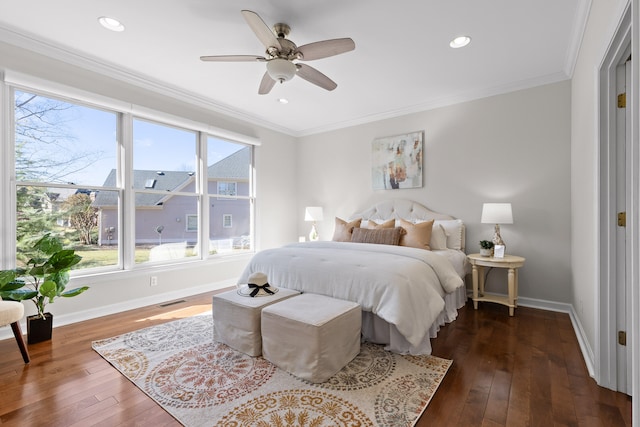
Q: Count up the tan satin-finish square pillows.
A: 3